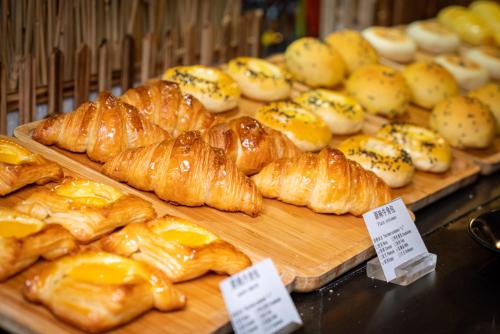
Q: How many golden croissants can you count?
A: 5